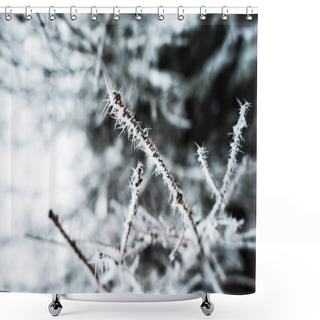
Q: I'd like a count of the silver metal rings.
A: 12